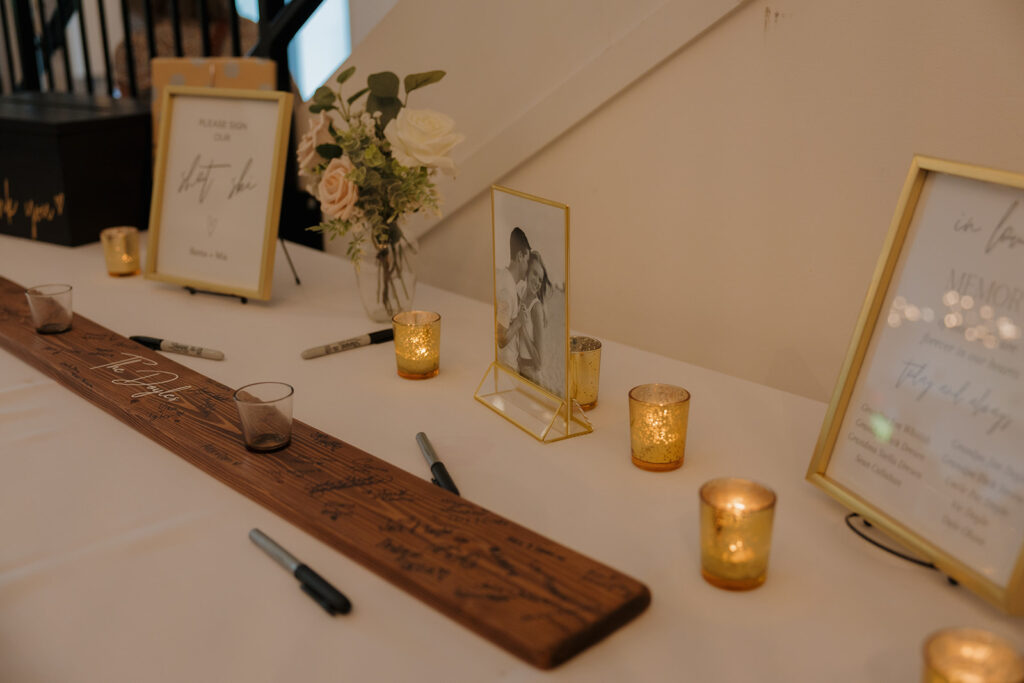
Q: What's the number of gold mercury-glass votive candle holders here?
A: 6